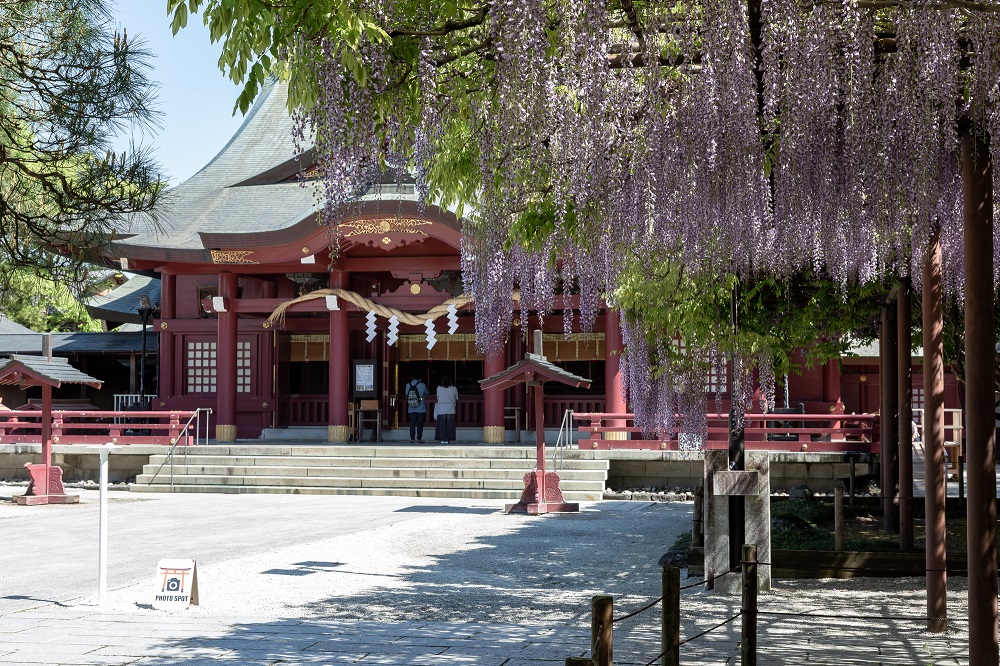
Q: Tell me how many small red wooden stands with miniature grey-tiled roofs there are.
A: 2